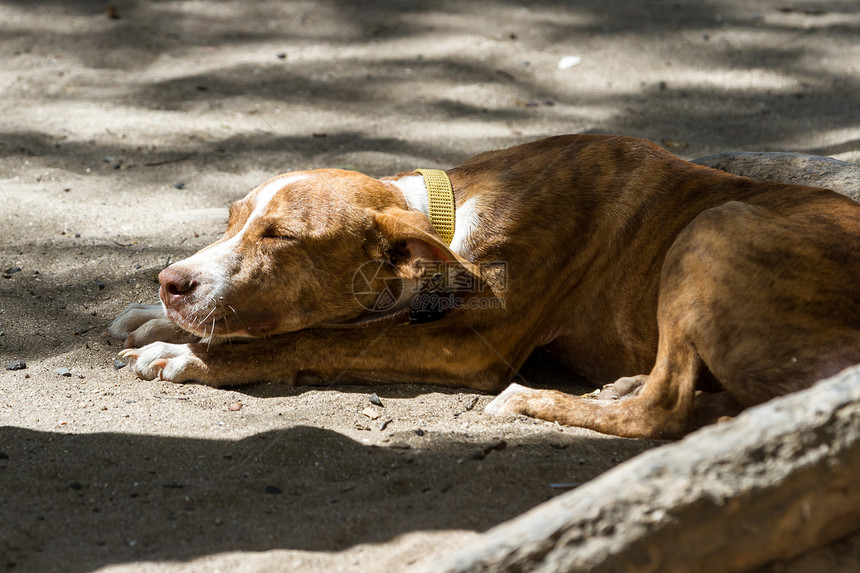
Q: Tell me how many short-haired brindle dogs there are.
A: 1